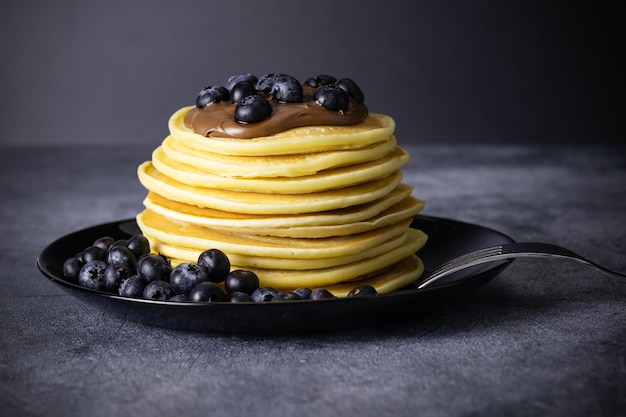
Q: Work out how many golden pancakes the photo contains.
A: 10